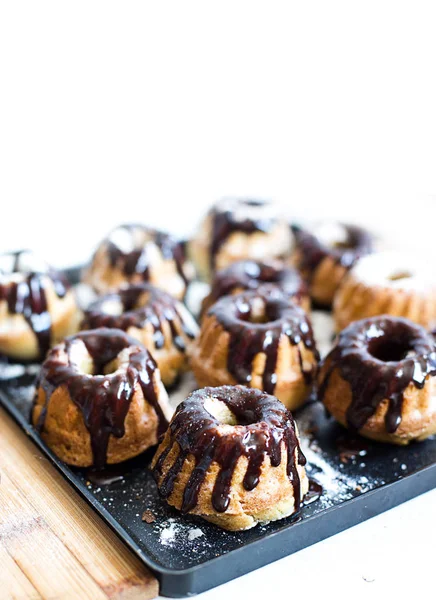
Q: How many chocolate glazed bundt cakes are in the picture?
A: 10